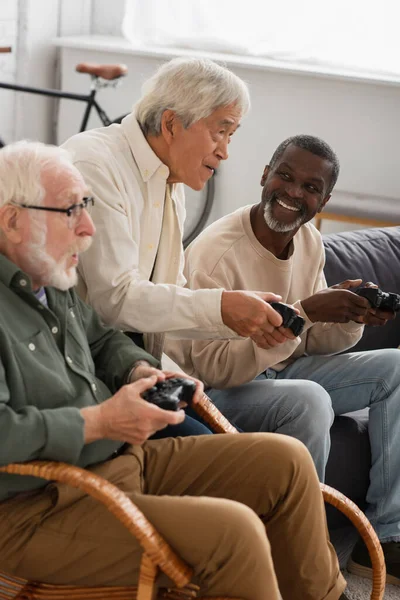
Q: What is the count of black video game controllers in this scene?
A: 3